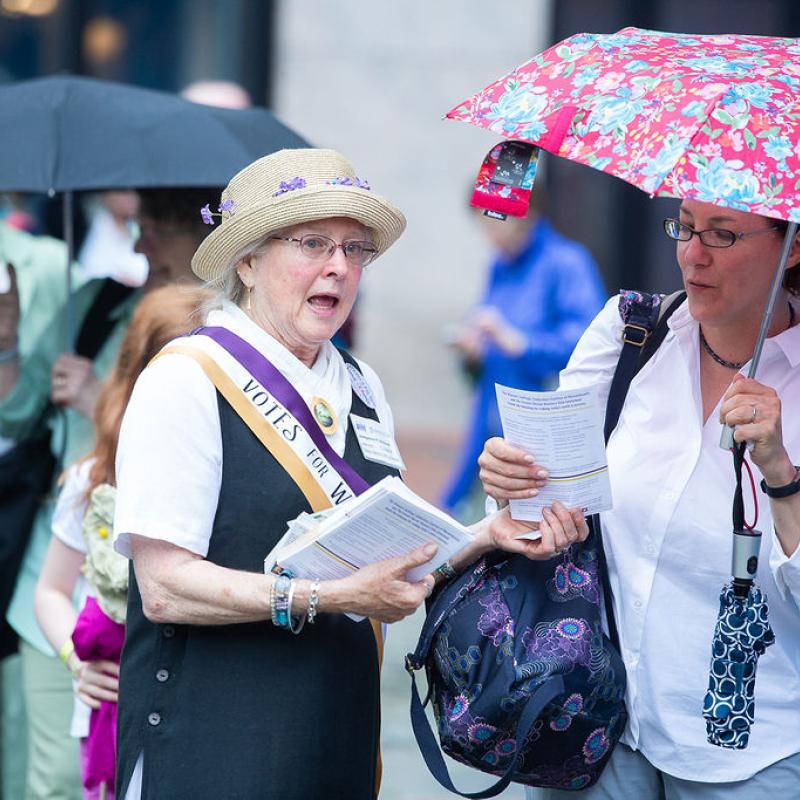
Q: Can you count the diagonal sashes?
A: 1